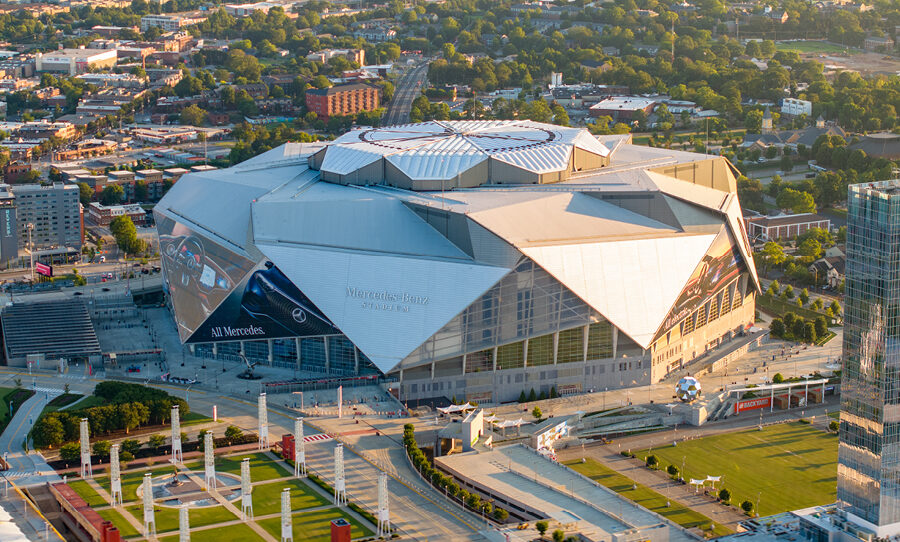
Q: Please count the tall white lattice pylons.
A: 12